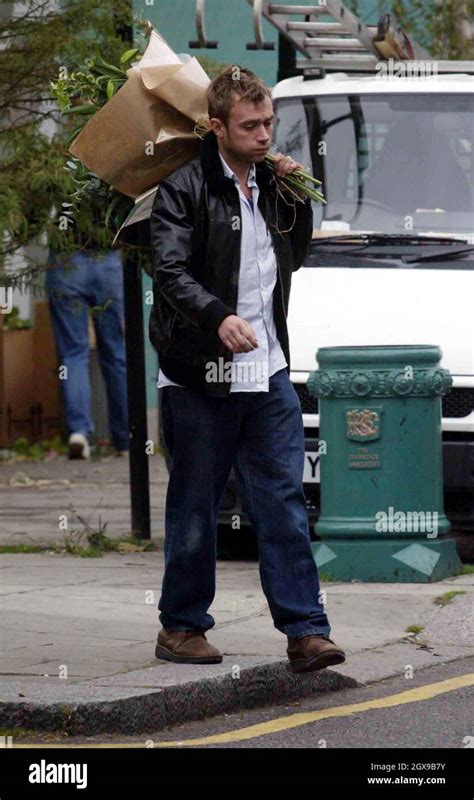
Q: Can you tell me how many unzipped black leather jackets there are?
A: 1